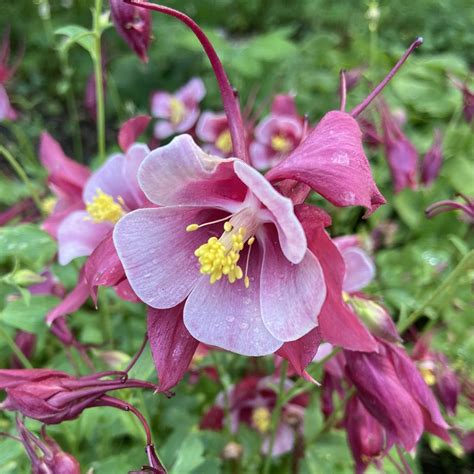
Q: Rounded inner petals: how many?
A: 5